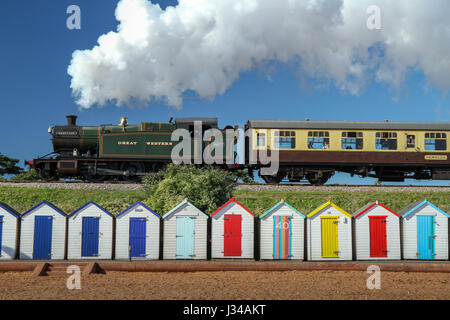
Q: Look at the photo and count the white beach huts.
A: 10